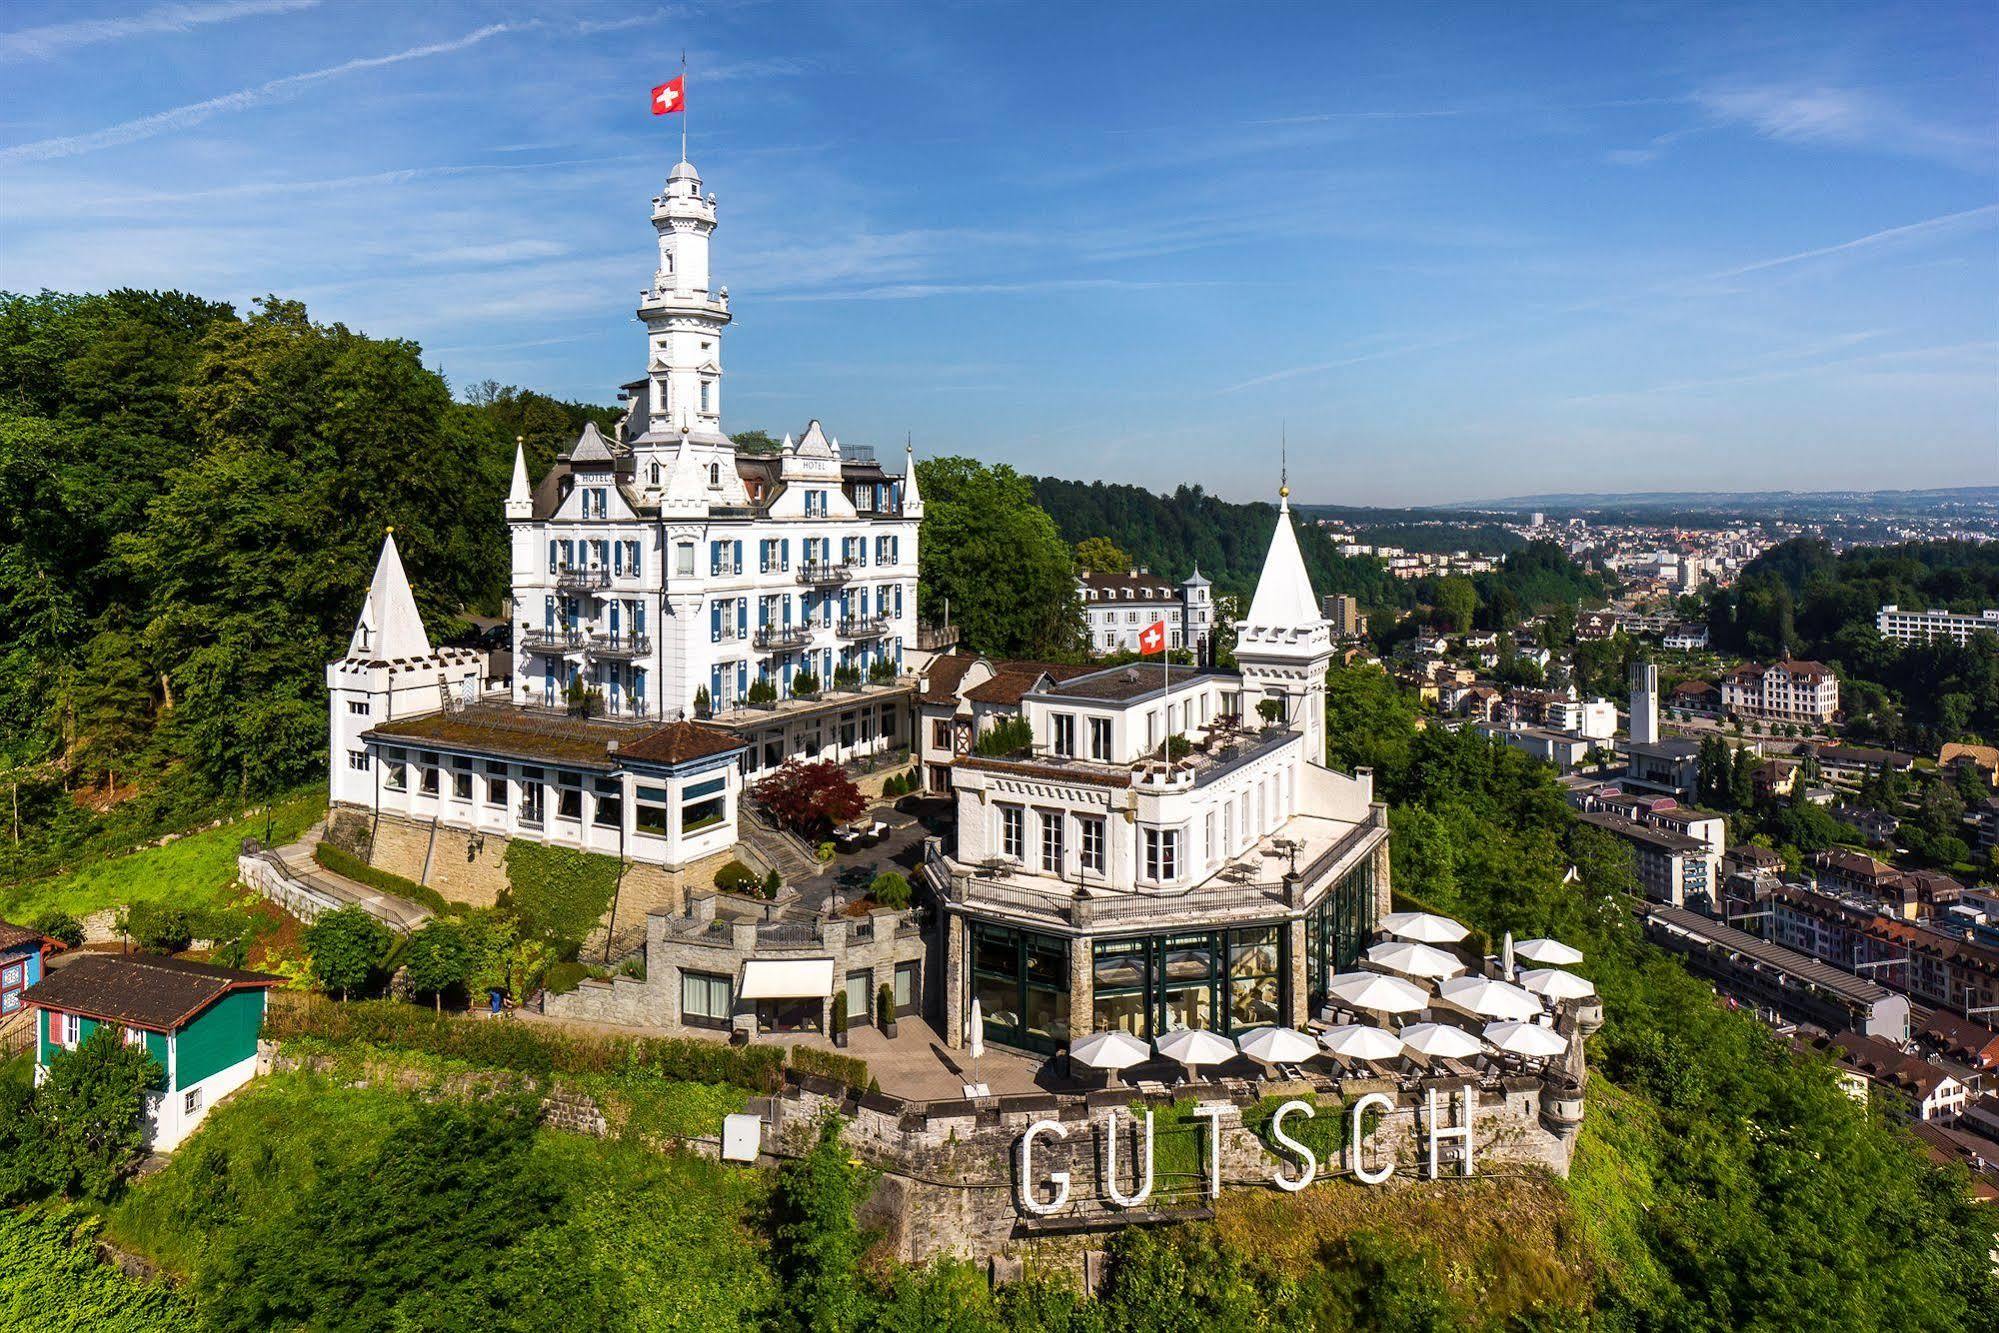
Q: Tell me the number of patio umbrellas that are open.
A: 12